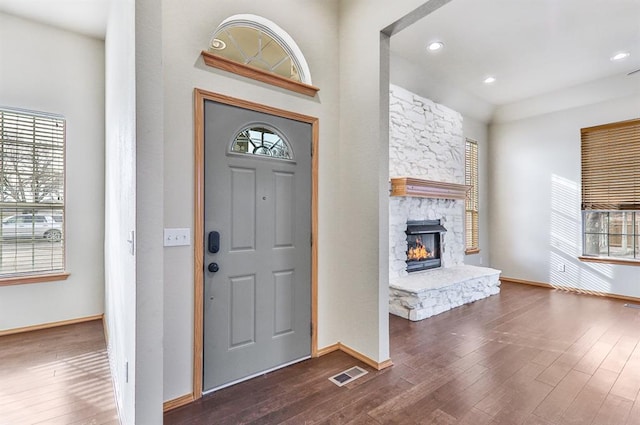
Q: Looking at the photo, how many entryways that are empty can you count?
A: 2